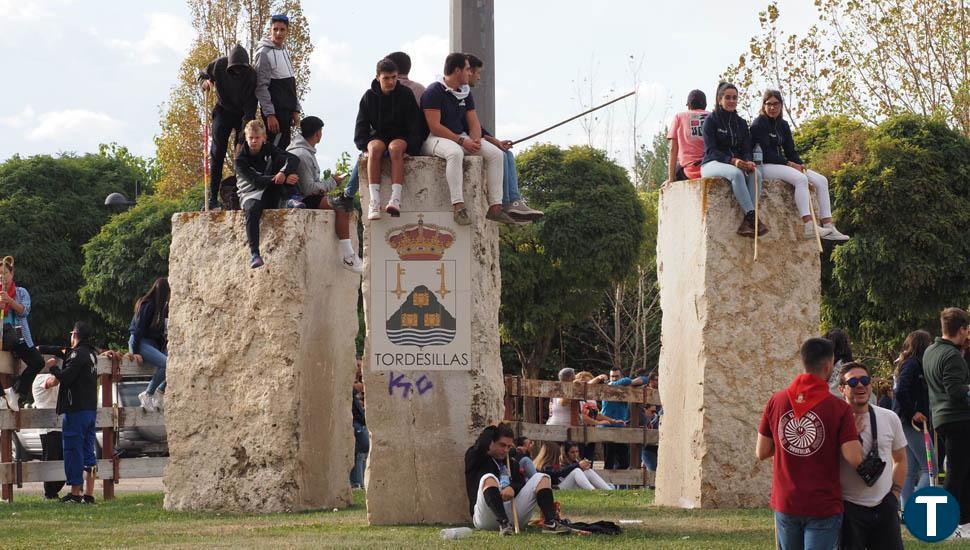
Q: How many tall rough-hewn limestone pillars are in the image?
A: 3